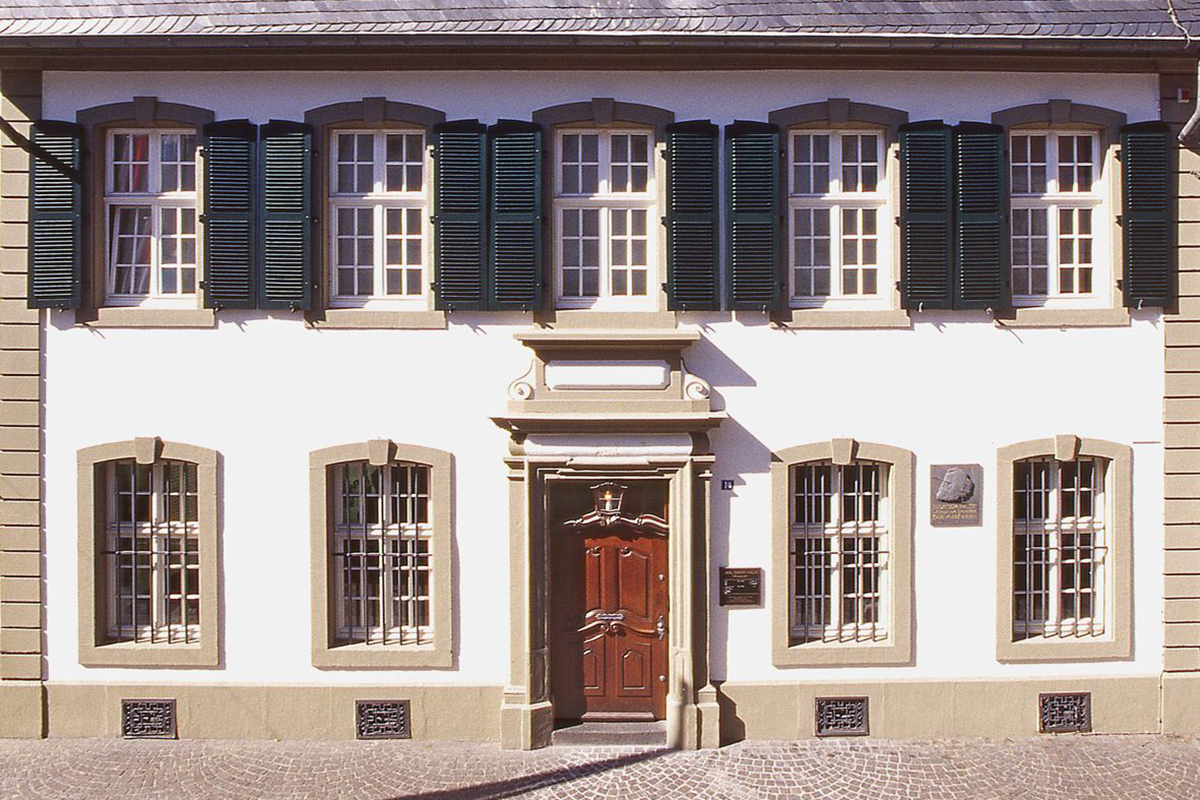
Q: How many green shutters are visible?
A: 10